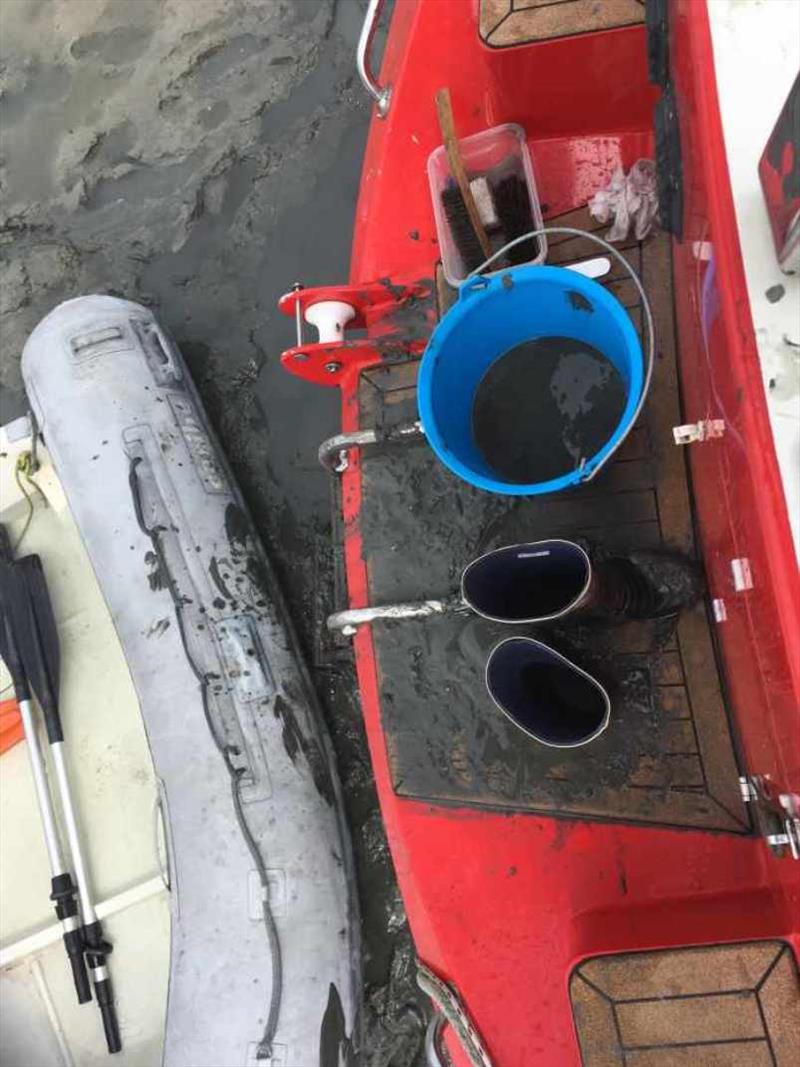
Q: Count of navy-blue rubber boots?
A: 2